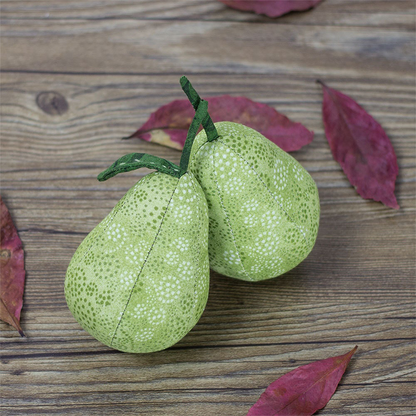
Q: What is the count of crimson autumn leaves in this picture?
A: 5